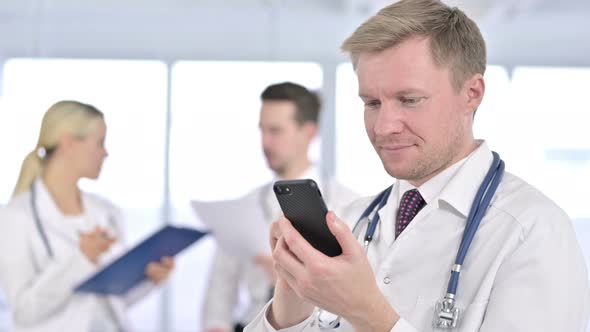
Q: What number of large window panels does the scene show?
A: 4